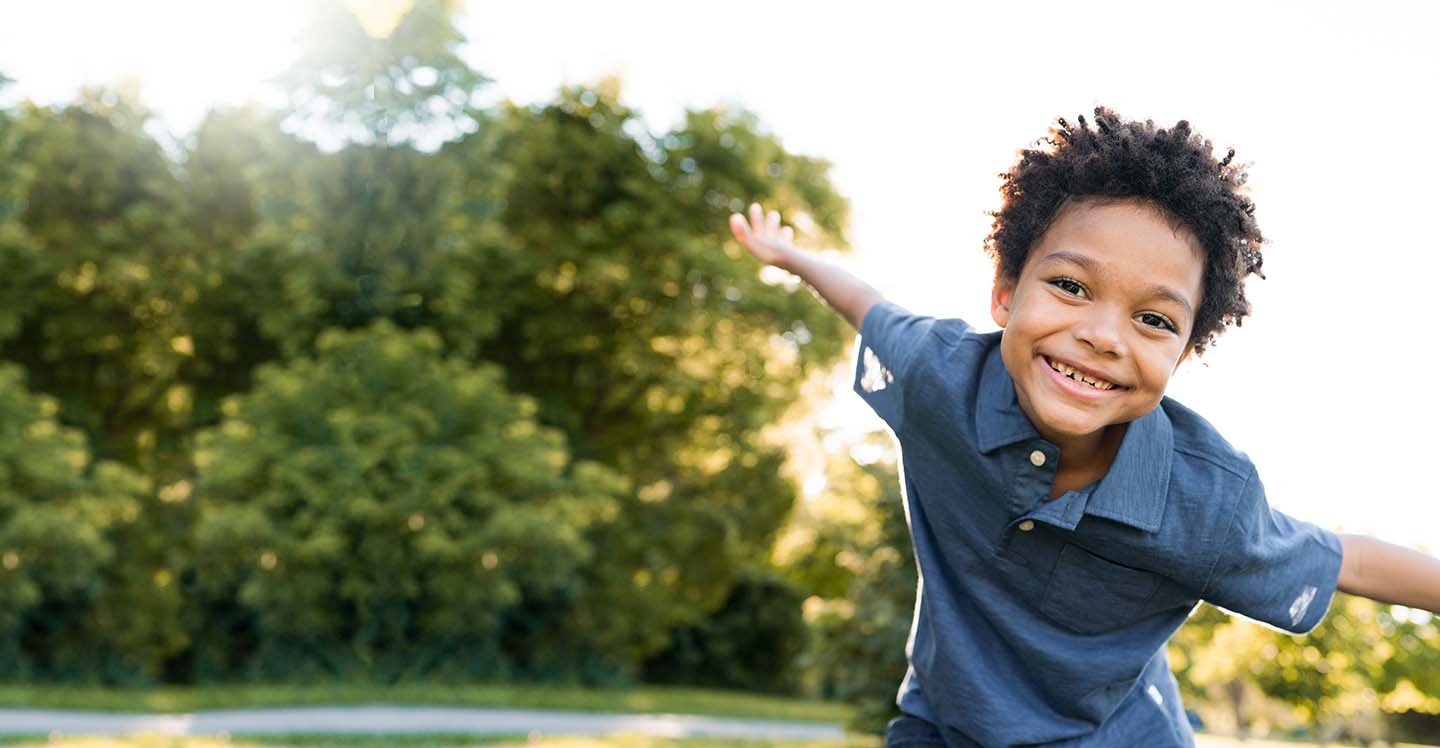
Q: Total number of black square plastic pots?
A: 0